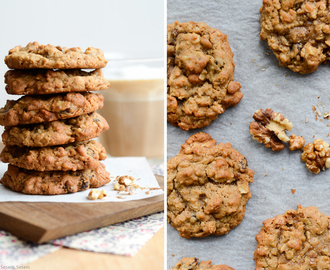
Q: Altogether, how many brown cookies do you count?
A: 11